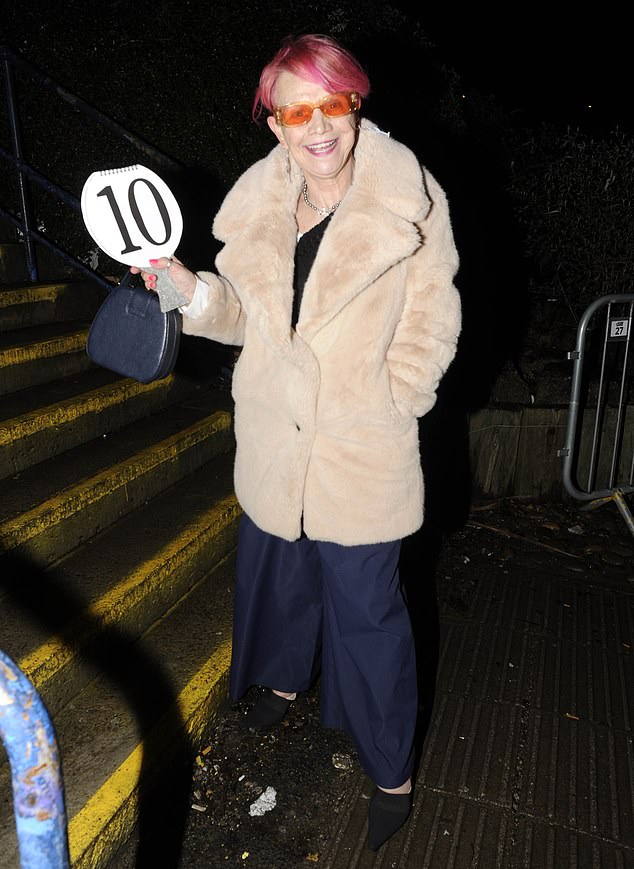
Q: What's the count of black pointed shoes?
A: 2